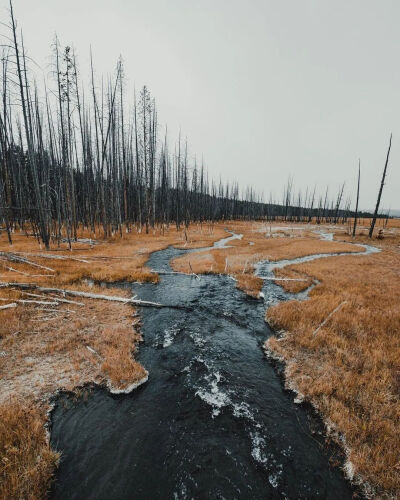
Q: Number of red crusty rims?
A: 0